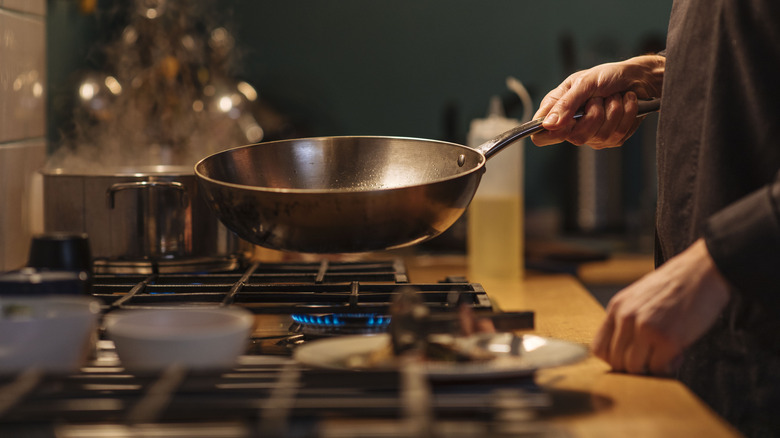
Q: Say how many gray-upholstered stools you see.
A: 0